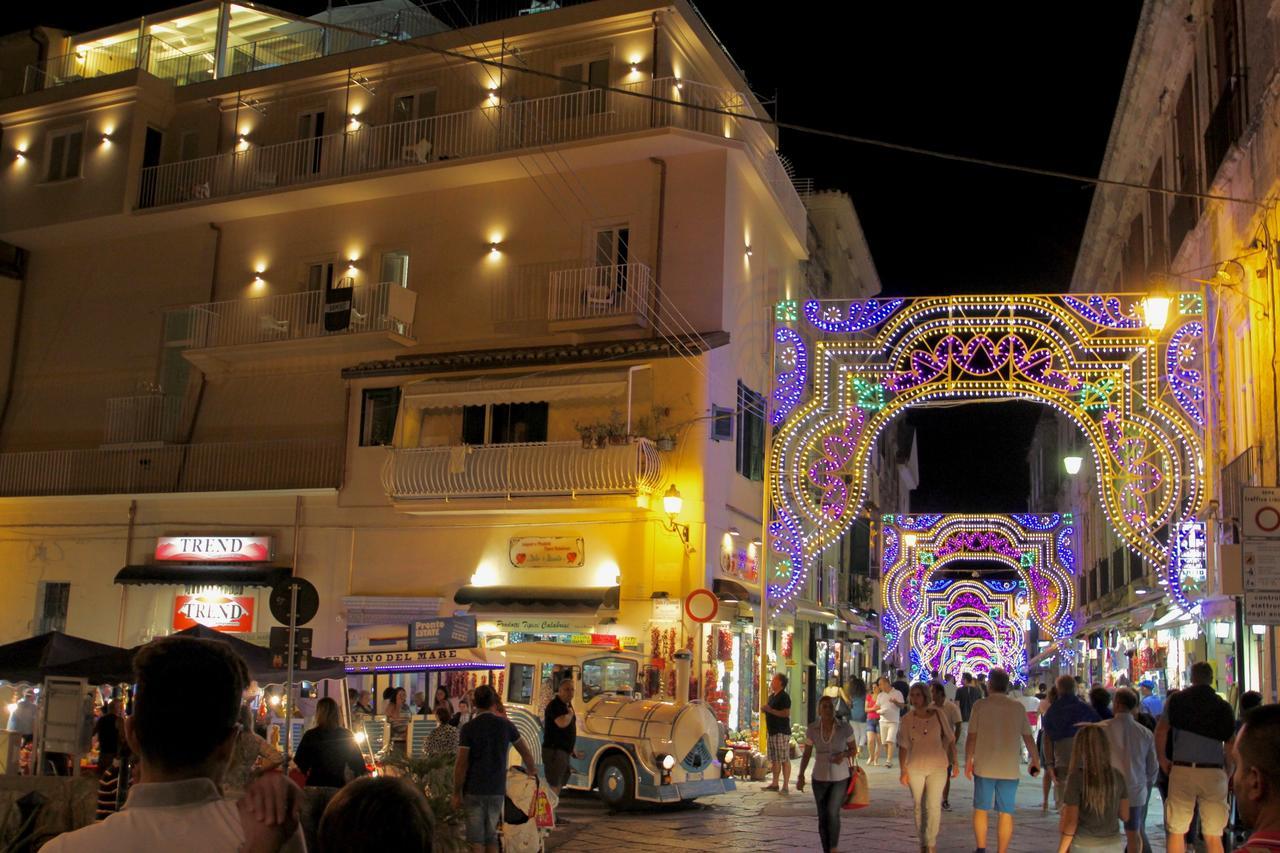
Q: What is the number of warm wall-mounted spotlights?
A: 11